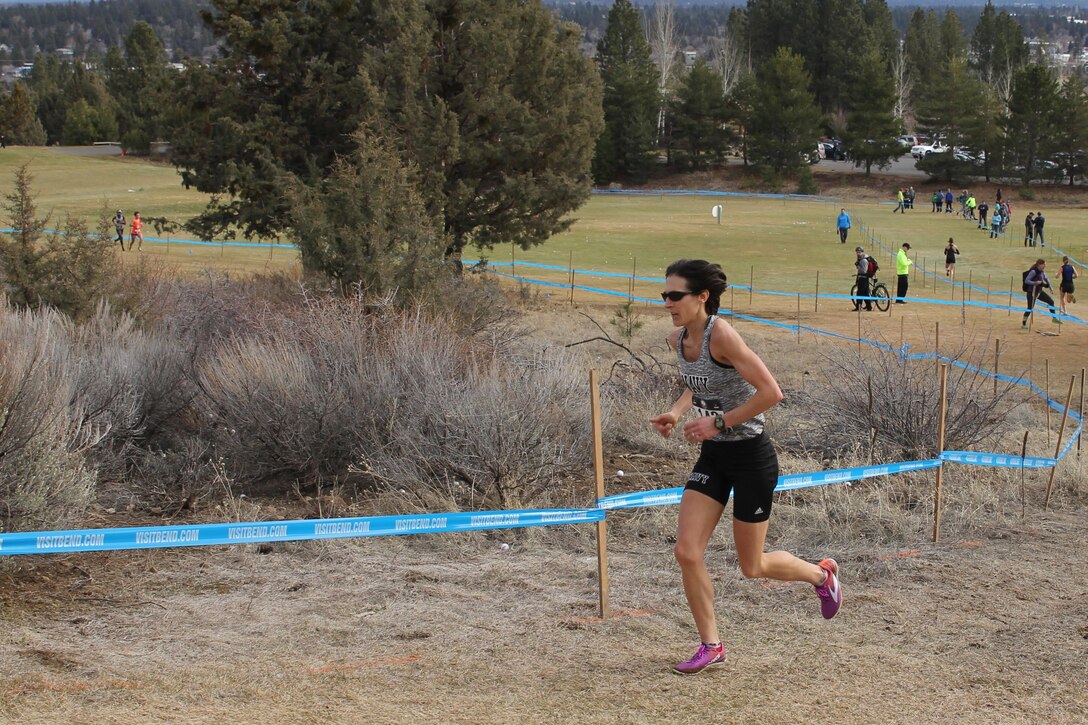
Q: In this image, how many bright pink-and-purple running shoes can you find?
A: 2